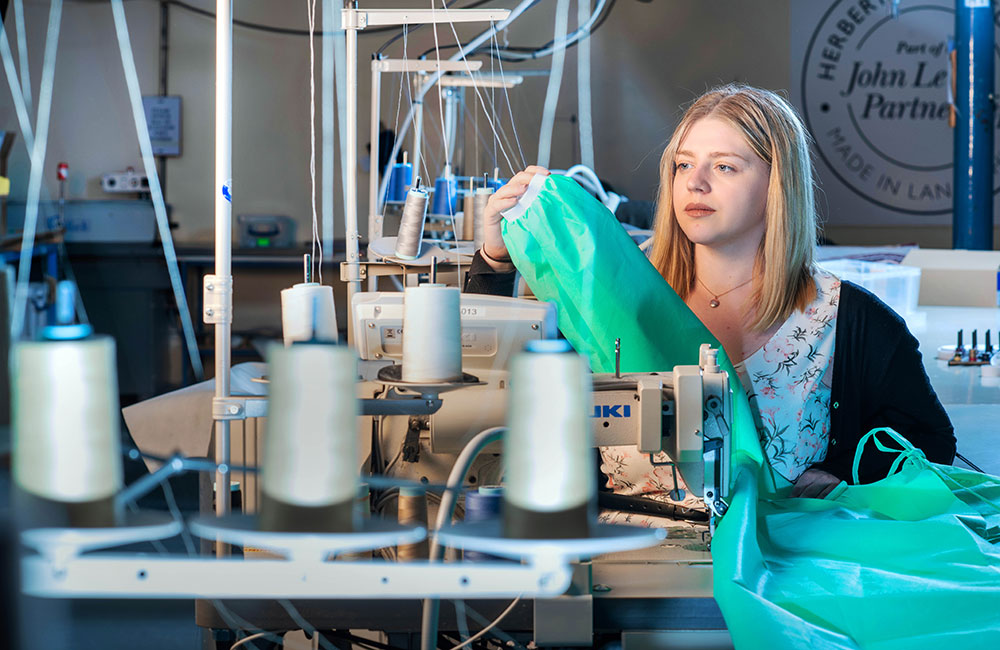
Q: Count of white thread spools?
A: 5